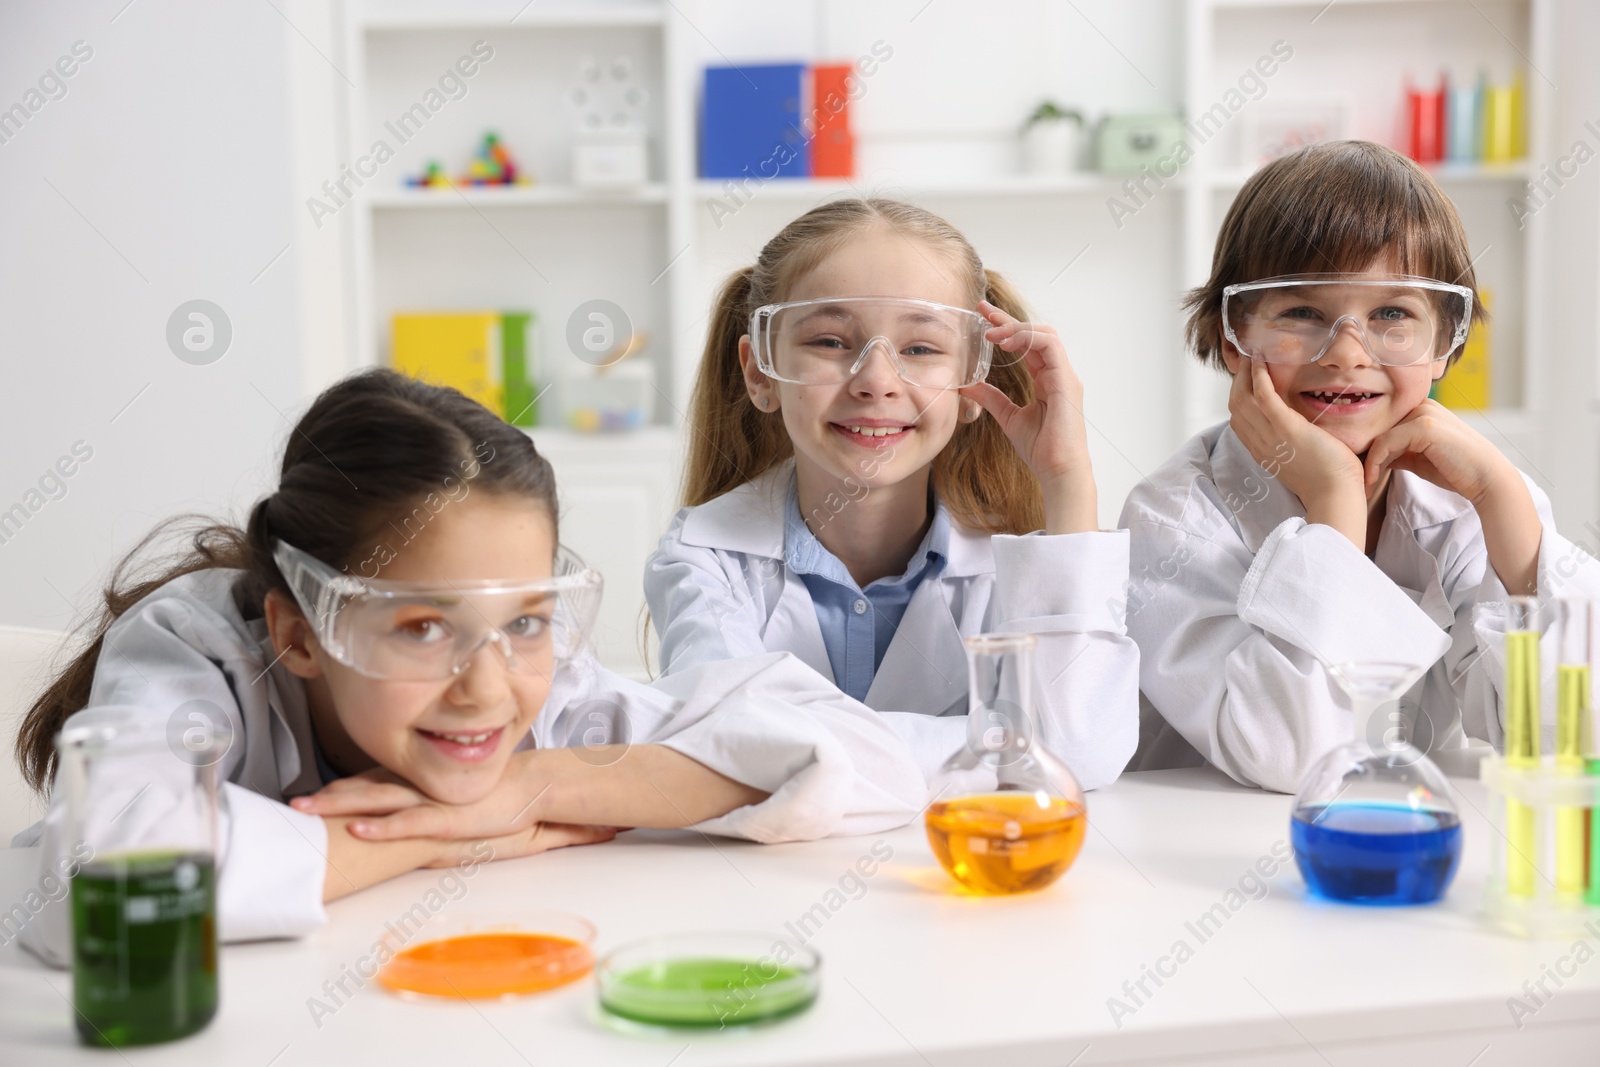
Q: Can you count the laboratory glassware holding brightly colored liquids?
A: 8